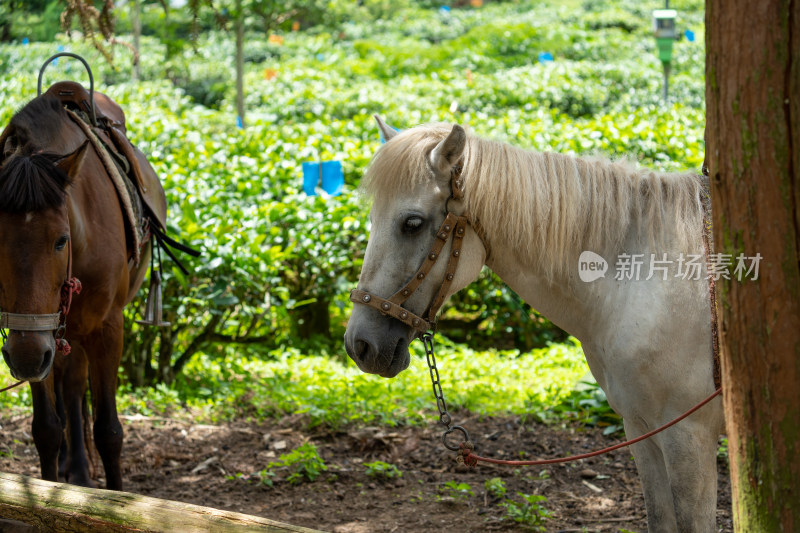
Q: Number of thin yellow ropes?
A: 0